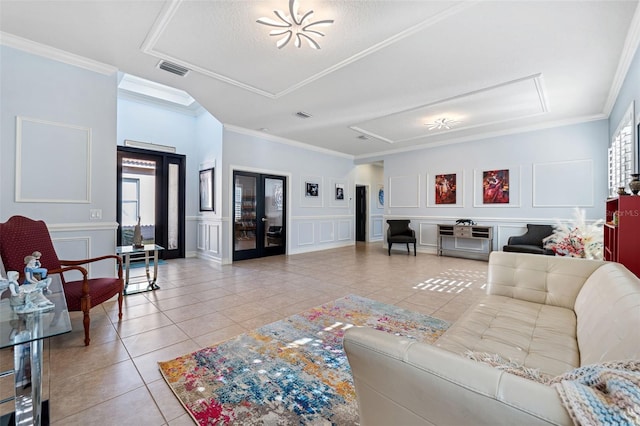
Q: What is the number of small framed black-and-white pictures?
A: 2